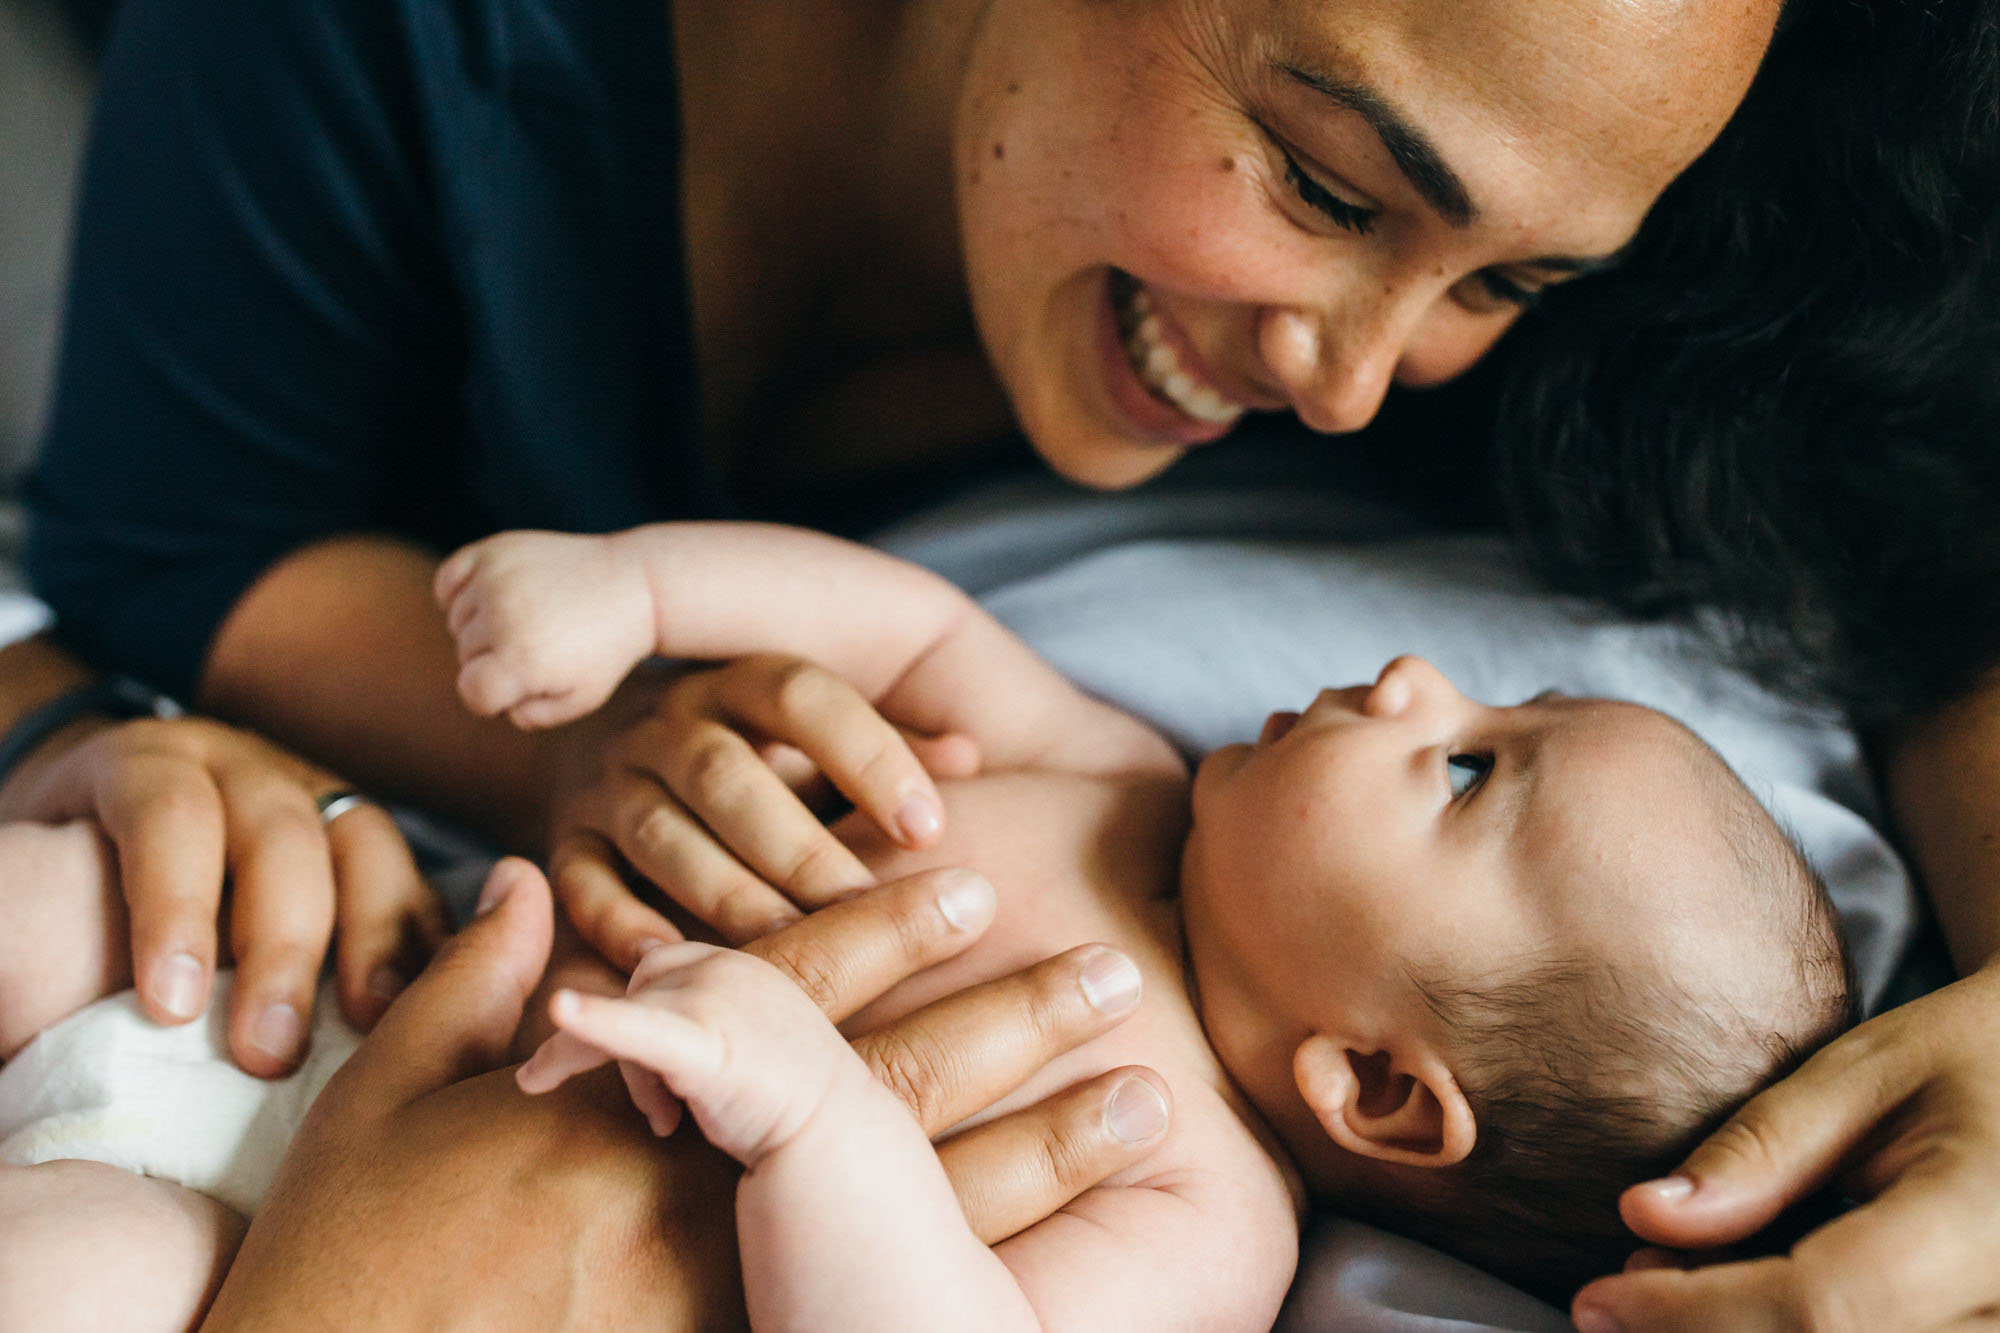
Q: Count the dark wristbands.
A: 1